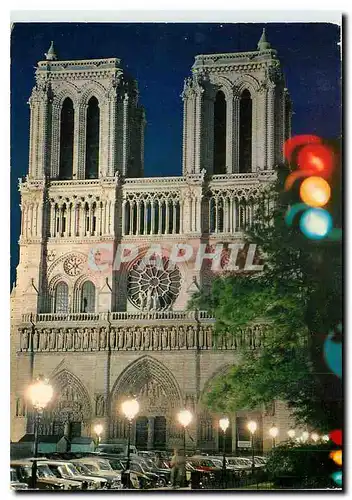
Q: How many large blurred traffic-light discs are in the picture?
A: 3